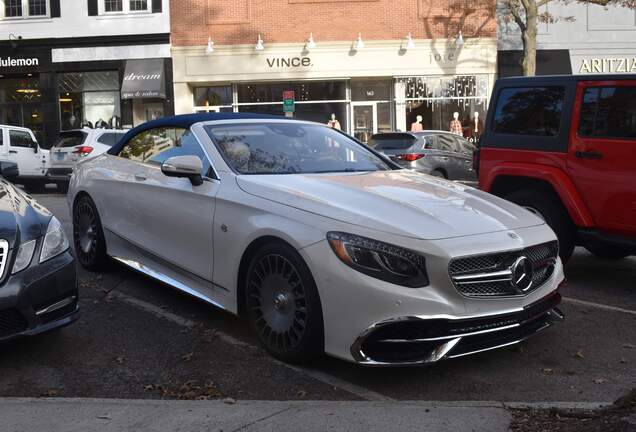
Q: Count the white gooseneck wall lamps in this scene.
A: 6